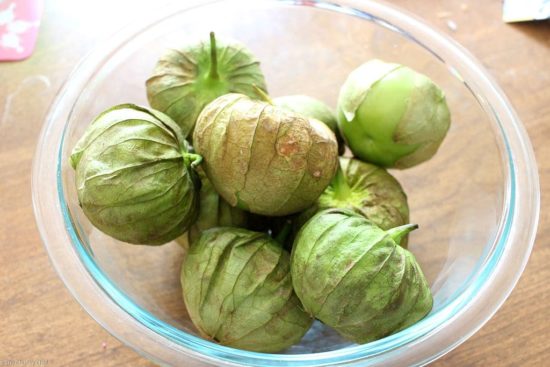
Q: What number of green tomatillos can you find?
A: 9